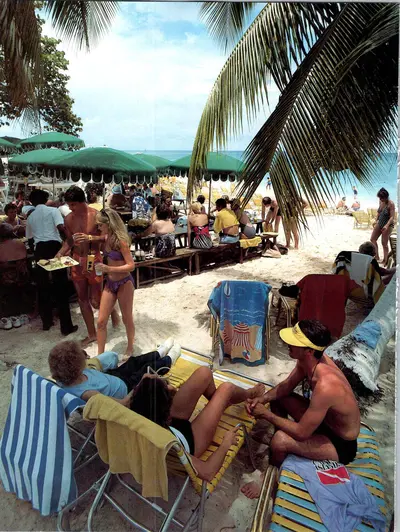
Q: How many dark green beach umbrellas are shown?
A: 6